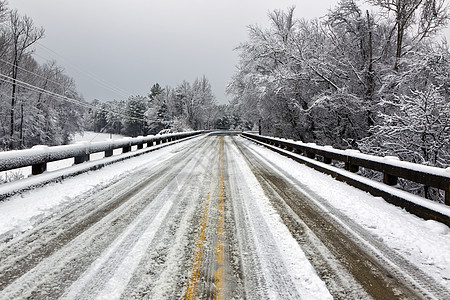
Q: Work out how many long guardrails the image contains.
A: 2